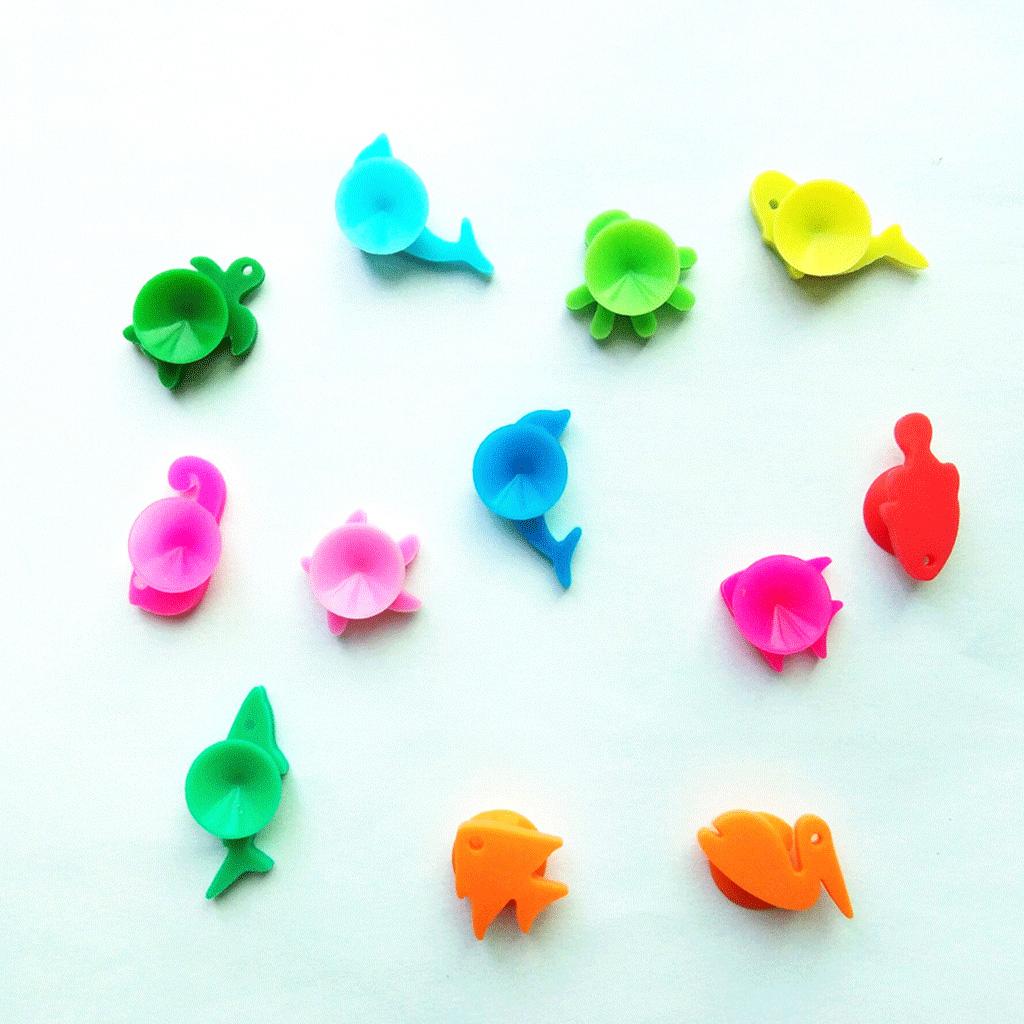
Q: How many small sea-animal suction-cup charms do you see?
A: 12